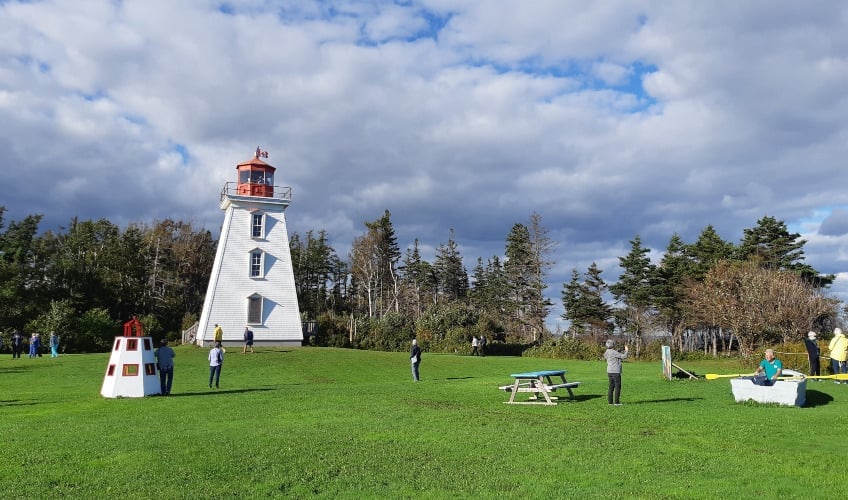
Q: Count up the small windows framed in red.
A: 6